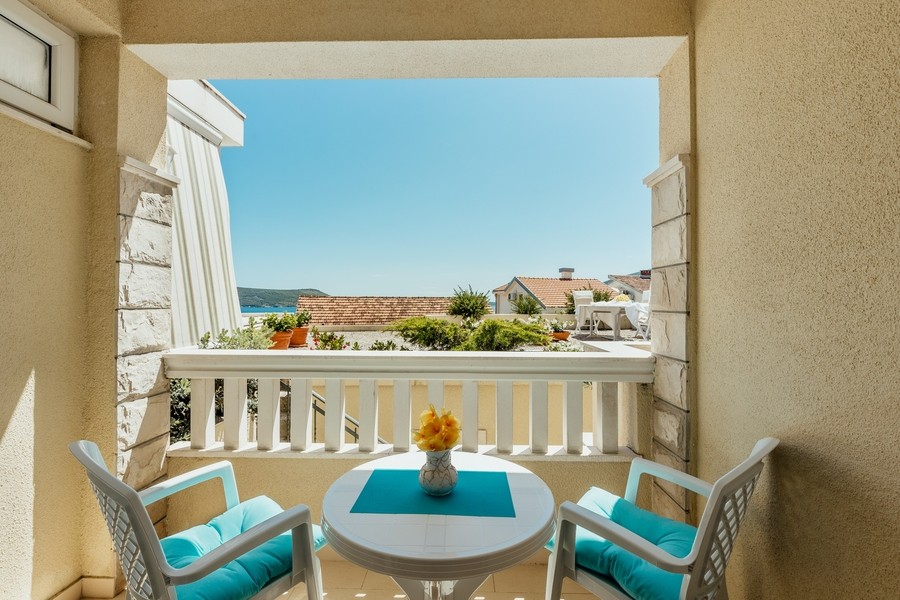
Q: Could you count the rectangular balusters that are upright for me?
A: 13